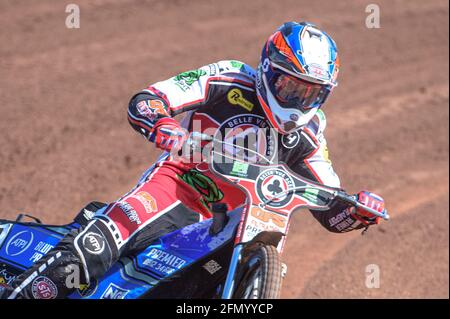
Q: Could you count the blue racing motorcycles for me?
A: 1